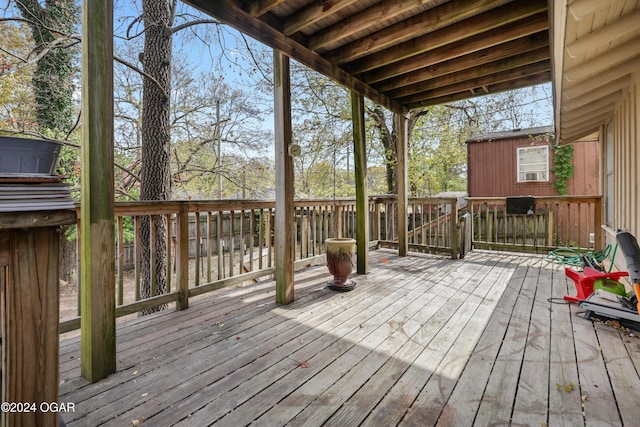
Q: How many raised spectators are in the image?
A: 0